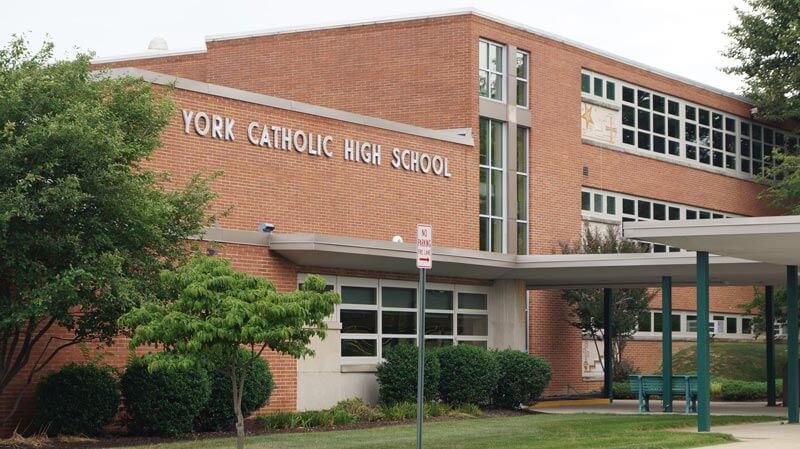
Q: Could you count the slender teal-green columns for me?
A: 5